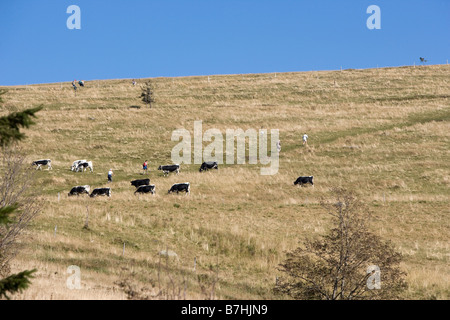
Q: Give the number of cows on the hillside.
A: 11